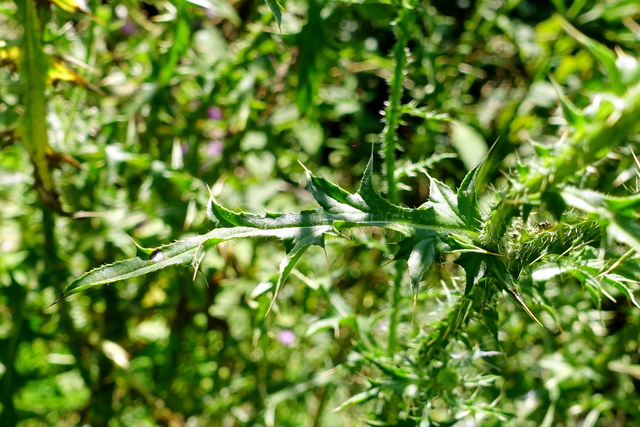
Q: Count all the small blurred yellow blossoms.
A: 0